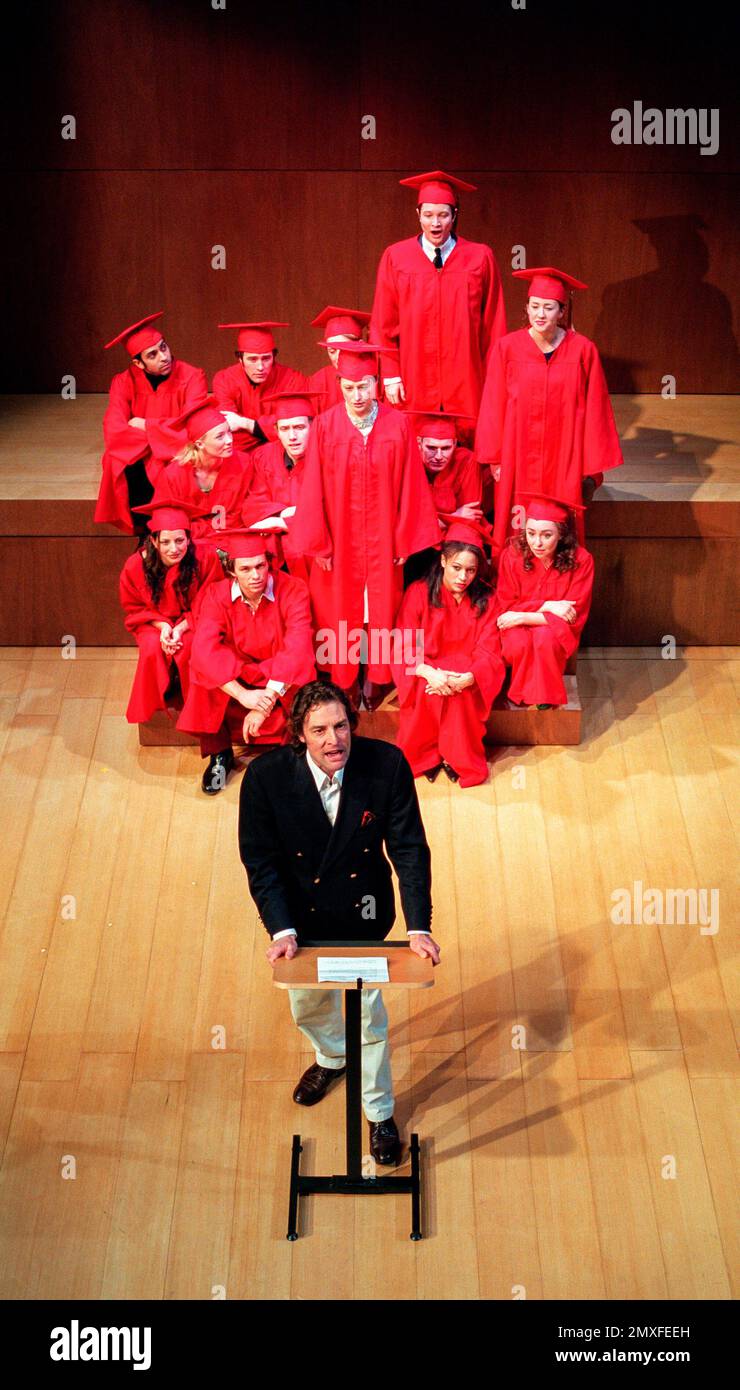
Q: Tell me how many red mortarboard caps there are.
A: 13